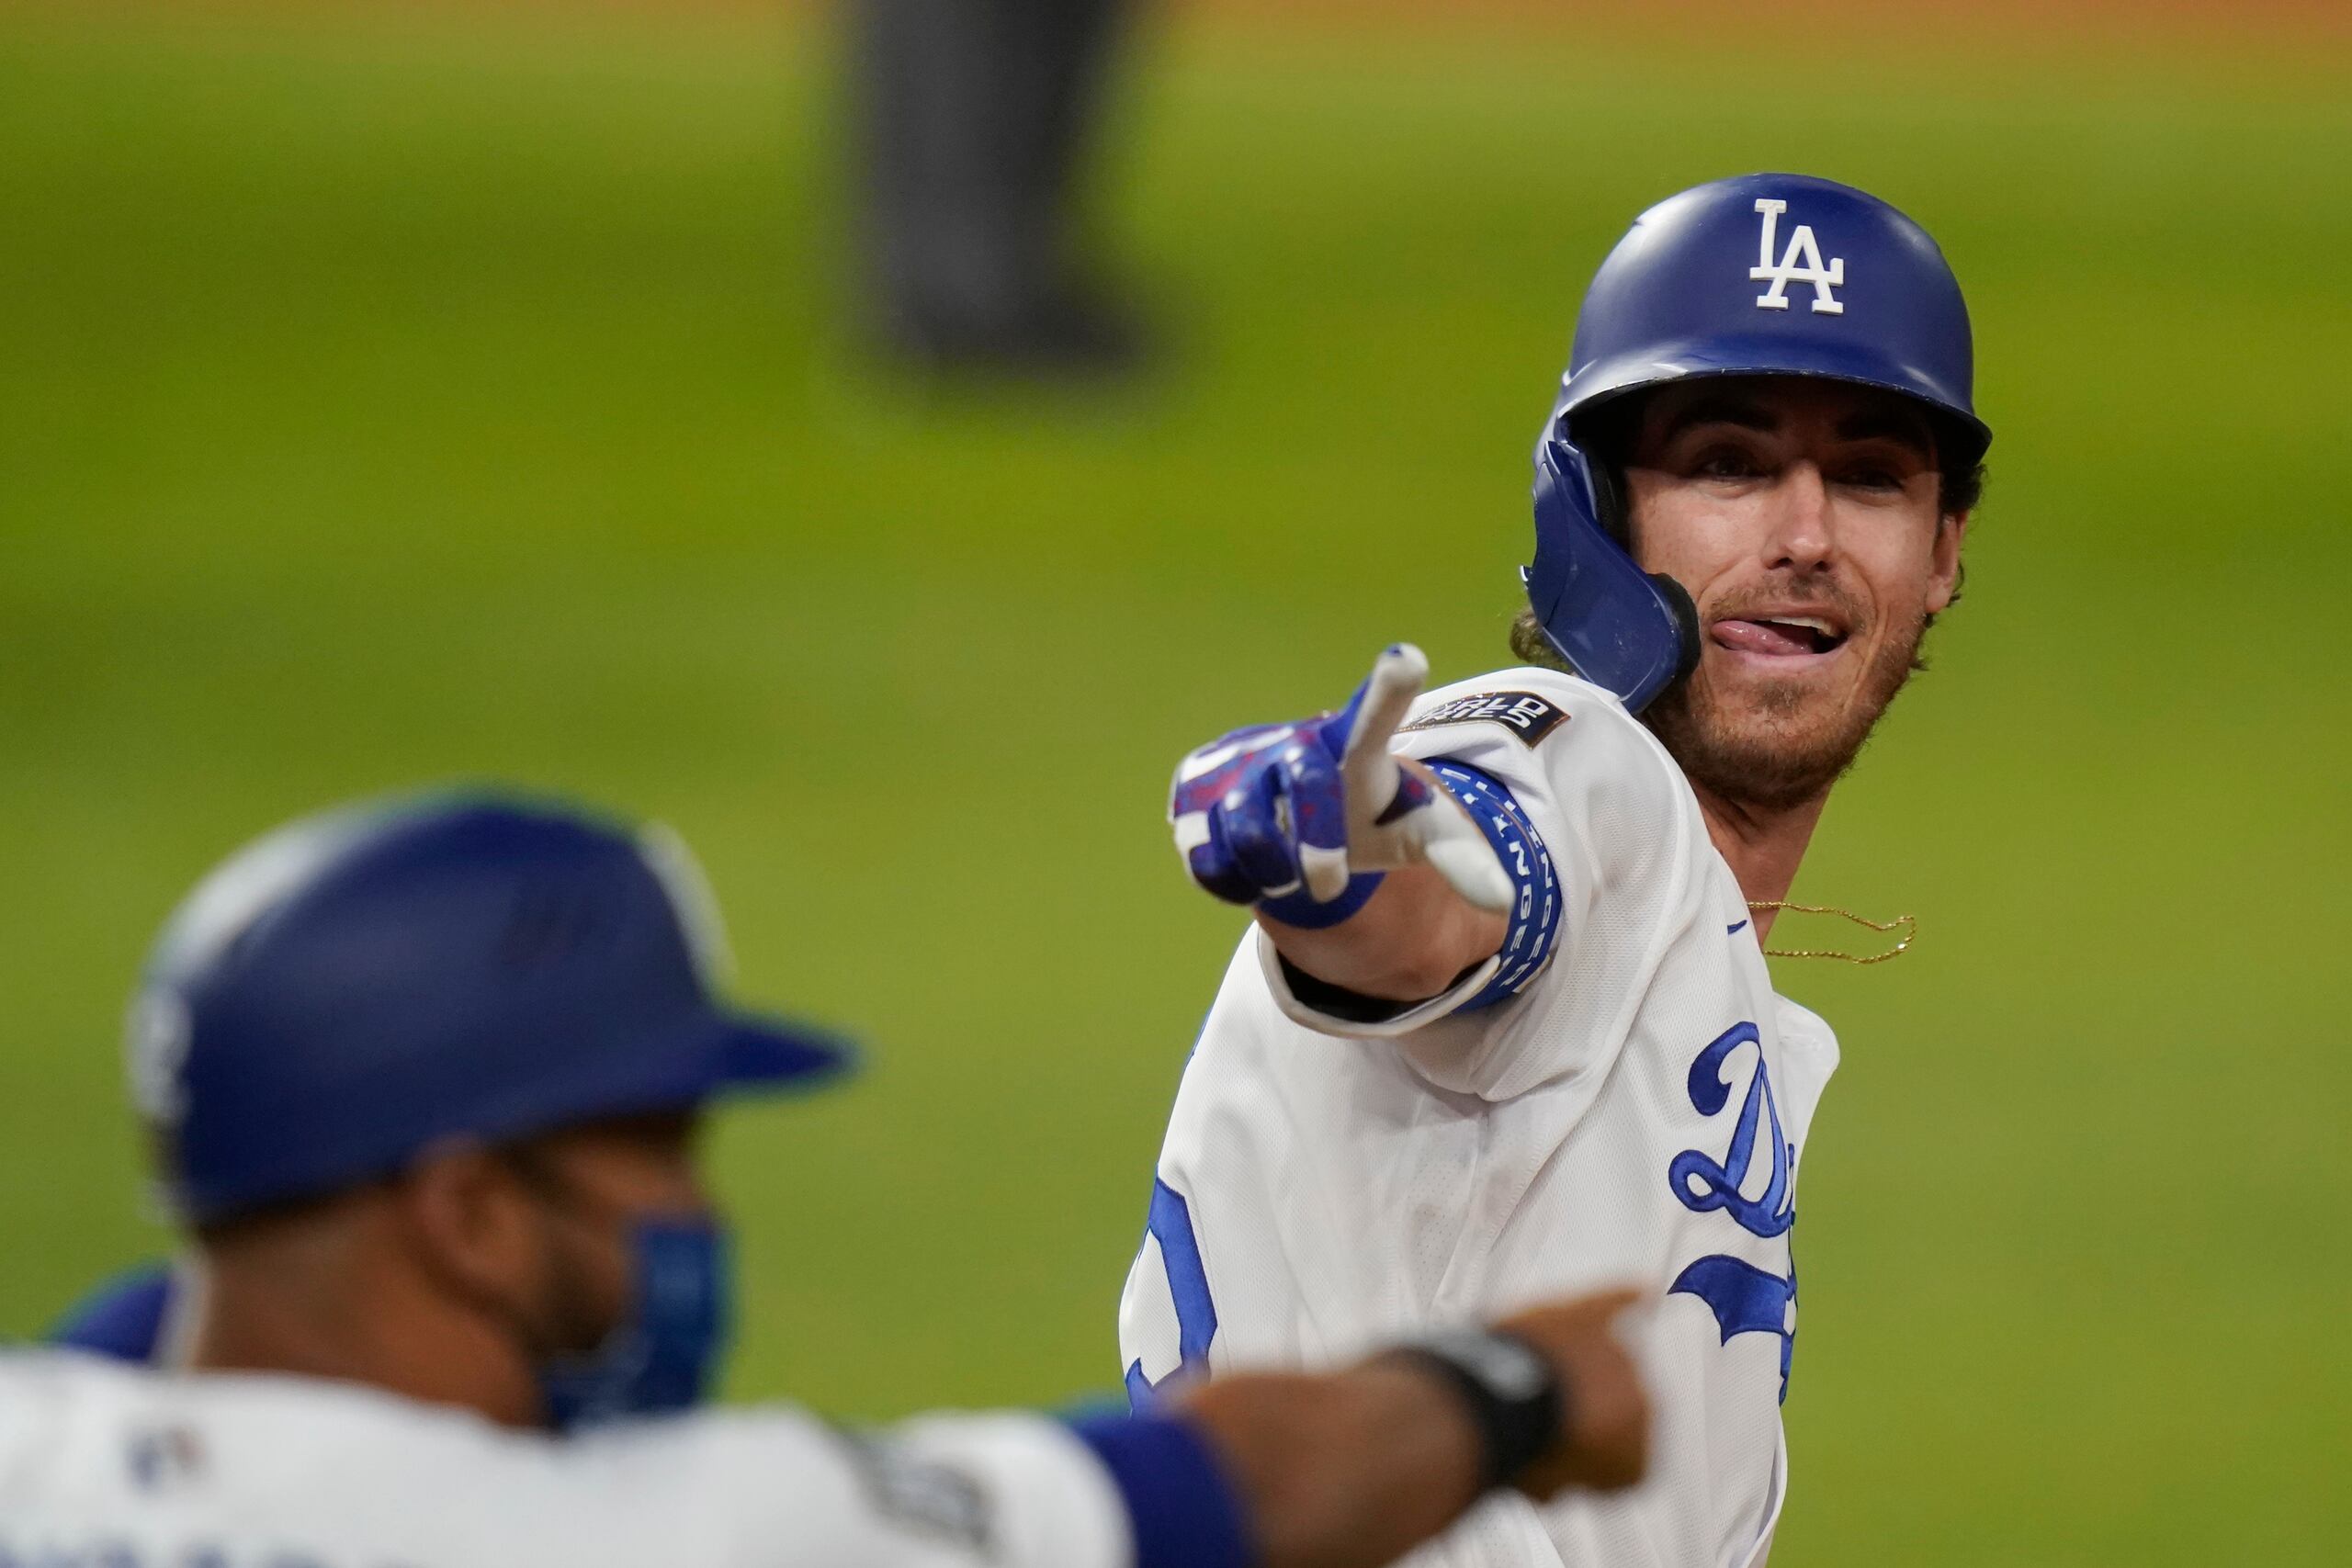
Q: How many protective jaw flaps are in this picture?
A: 1